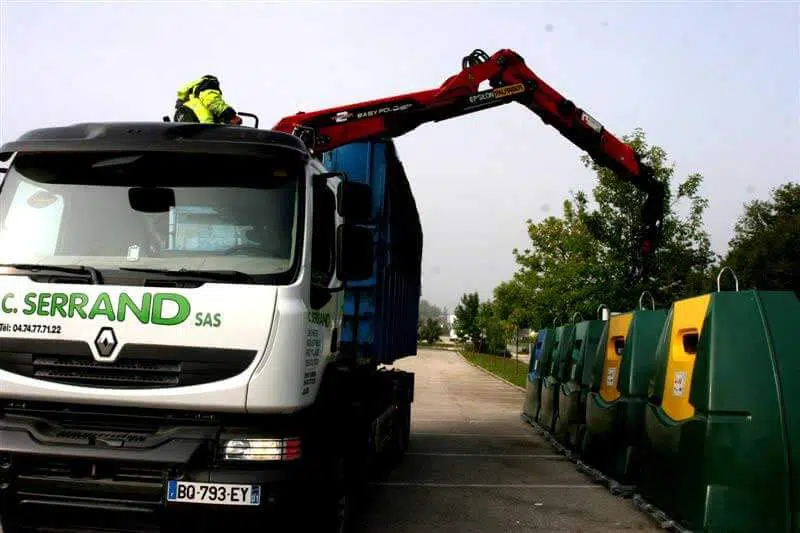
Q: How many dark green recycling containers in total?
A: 5